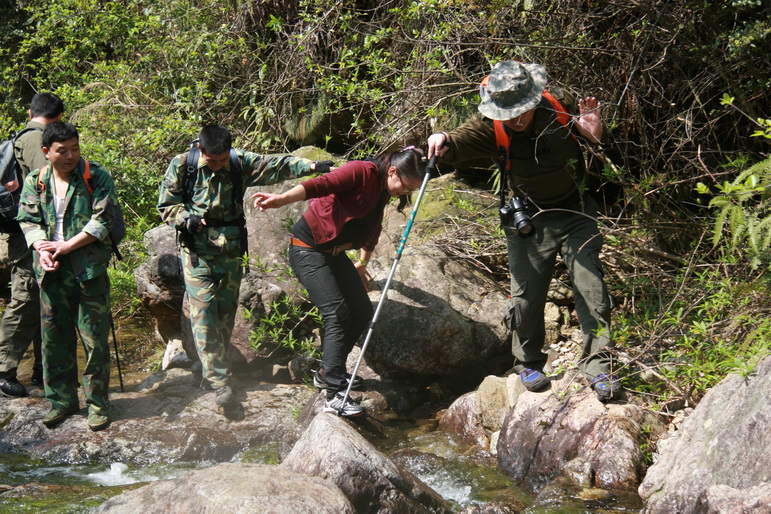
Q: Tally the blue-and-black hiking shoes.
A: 2